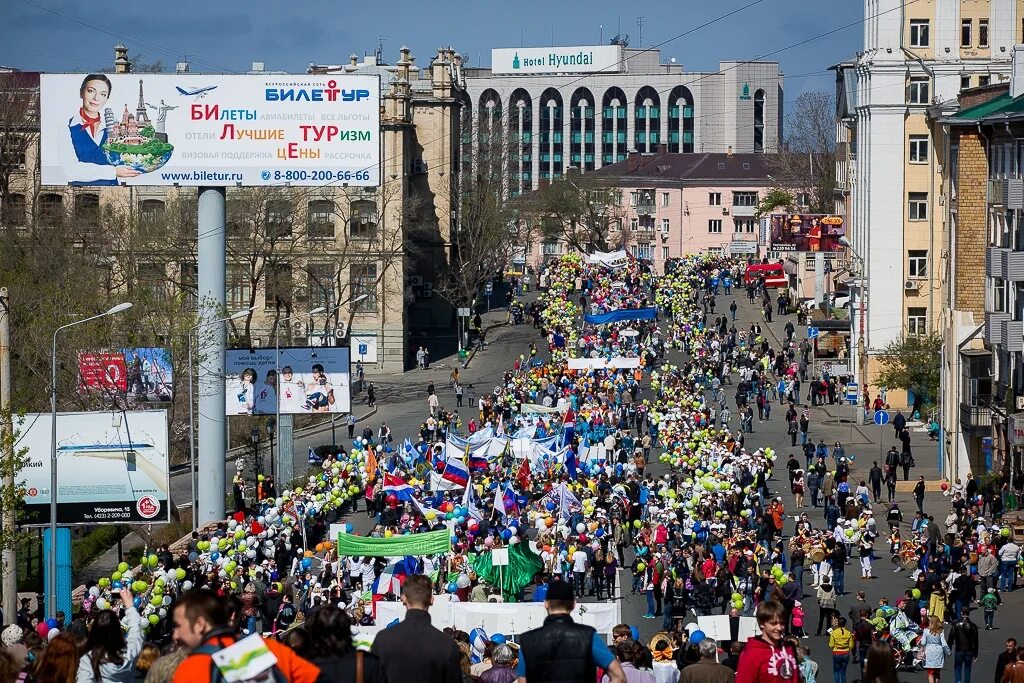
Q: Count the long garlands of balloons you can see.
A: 2